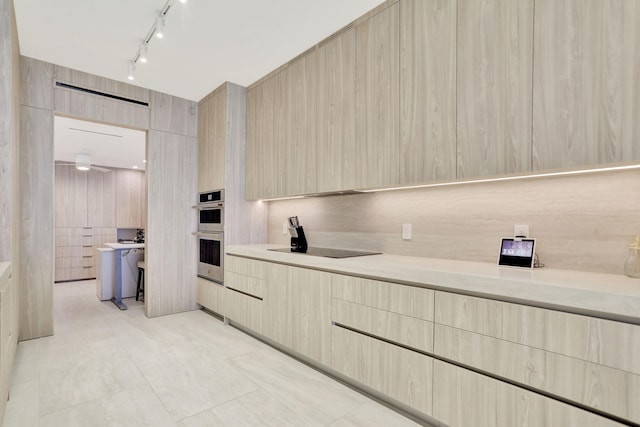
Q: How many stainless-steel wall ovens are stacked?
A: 2